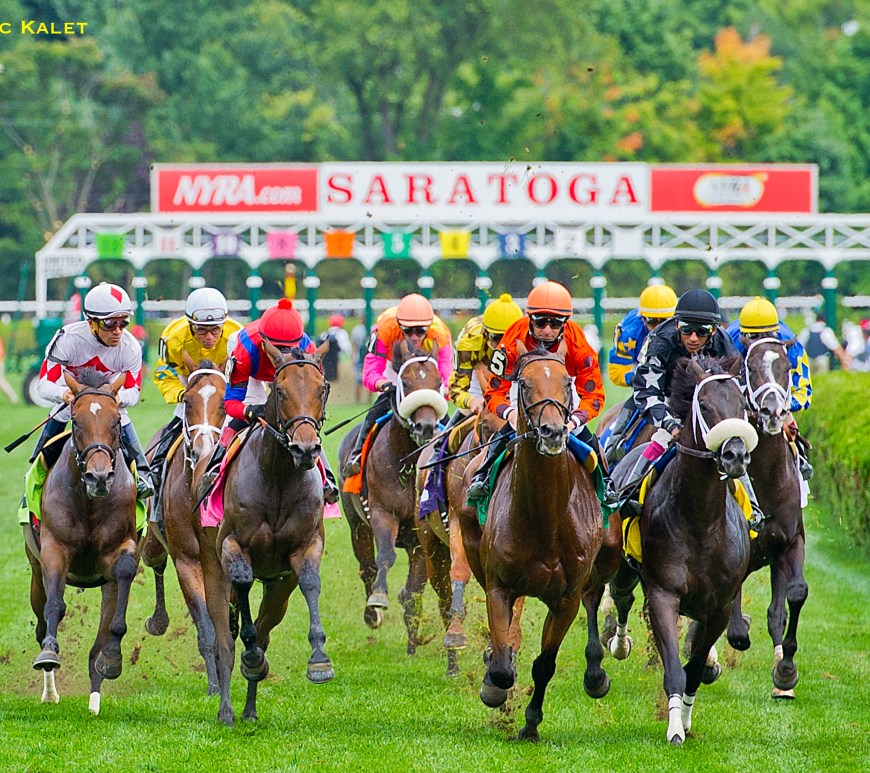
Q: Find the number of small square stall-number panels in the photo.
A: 10